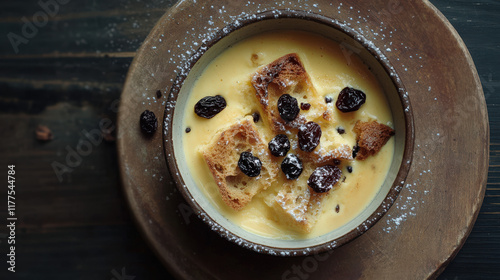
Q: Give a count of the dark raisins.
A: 9